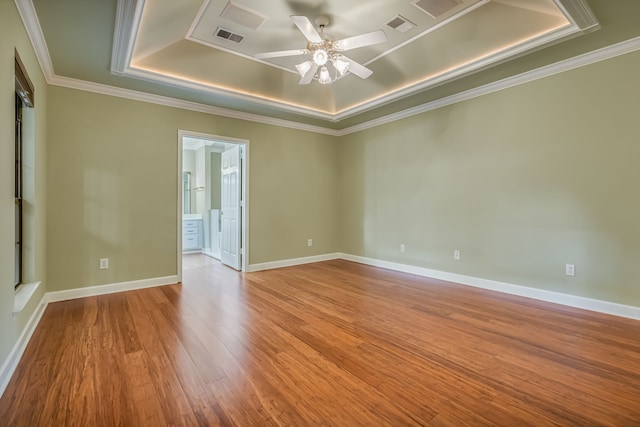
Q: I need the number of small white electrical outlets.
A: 5